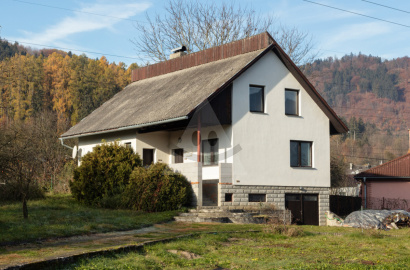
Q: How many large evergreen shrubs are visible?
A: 2